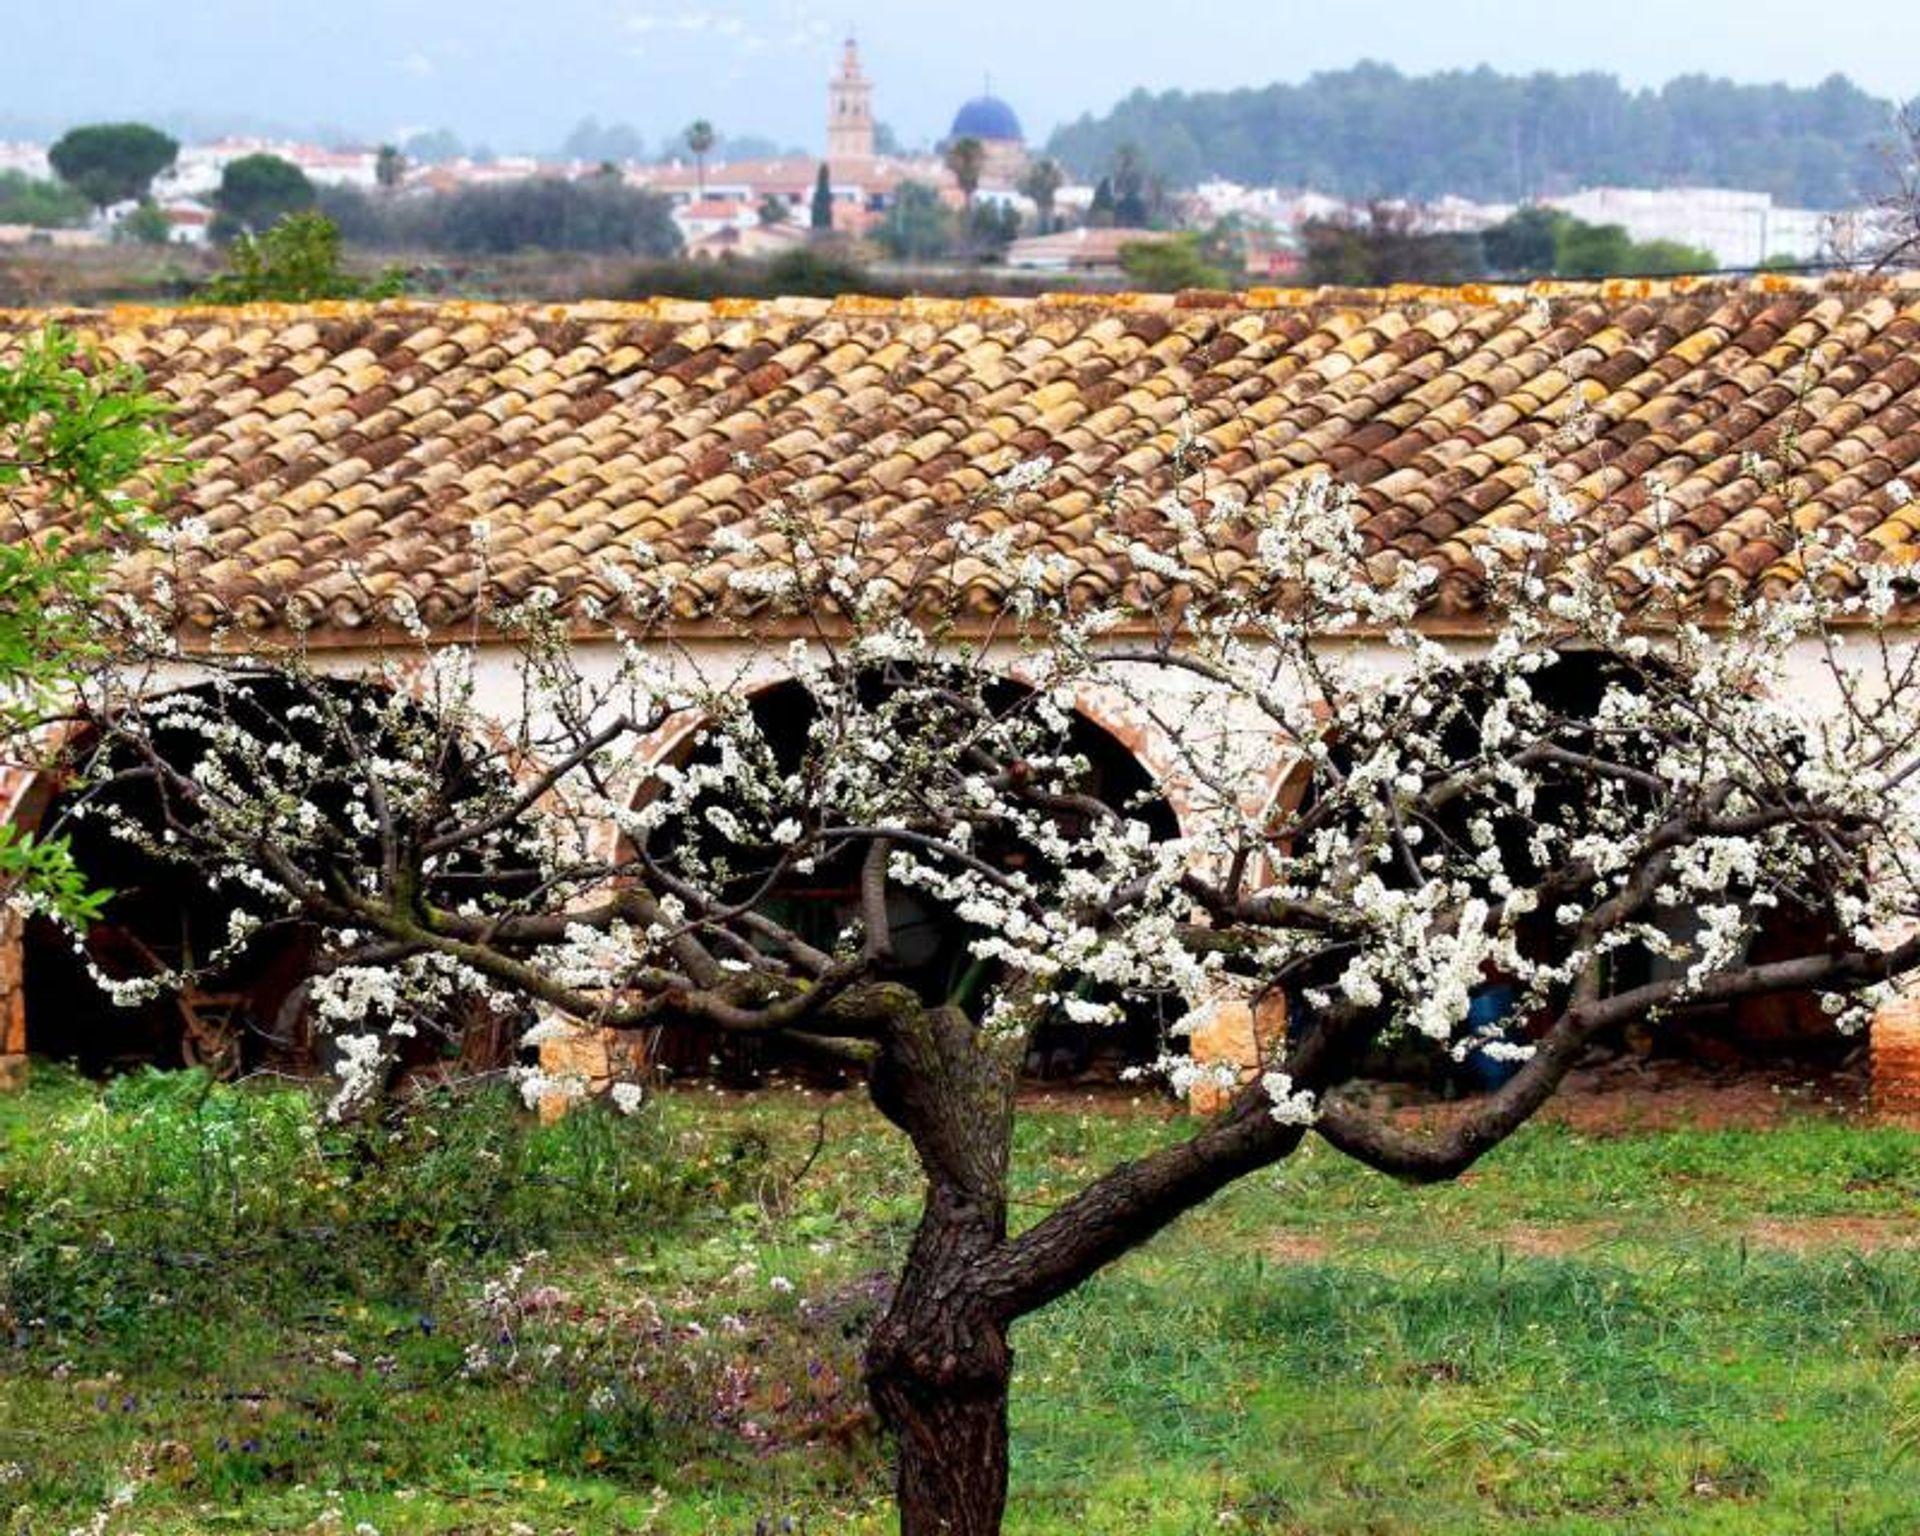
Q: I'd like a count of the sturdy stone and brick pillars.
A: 4